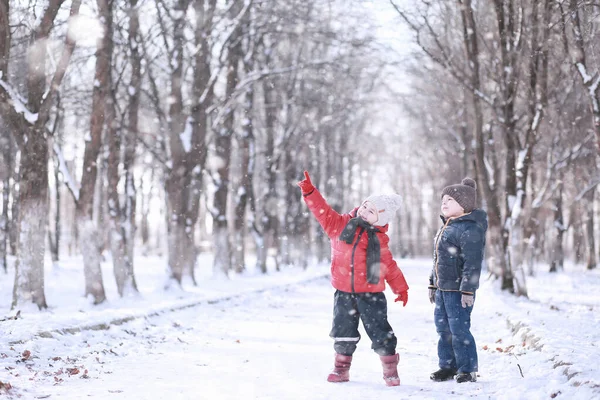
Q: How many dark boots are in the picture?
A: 2